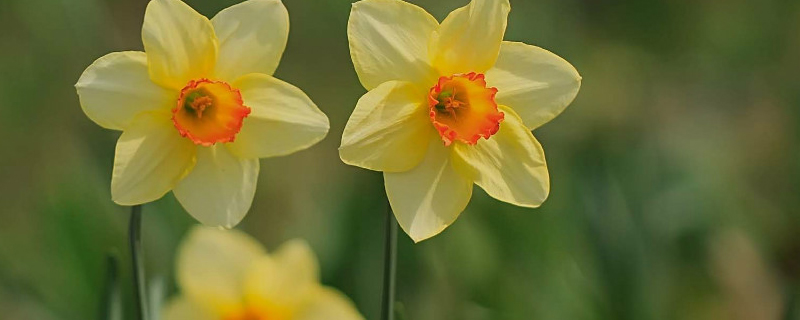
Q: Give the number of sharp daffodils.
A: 2